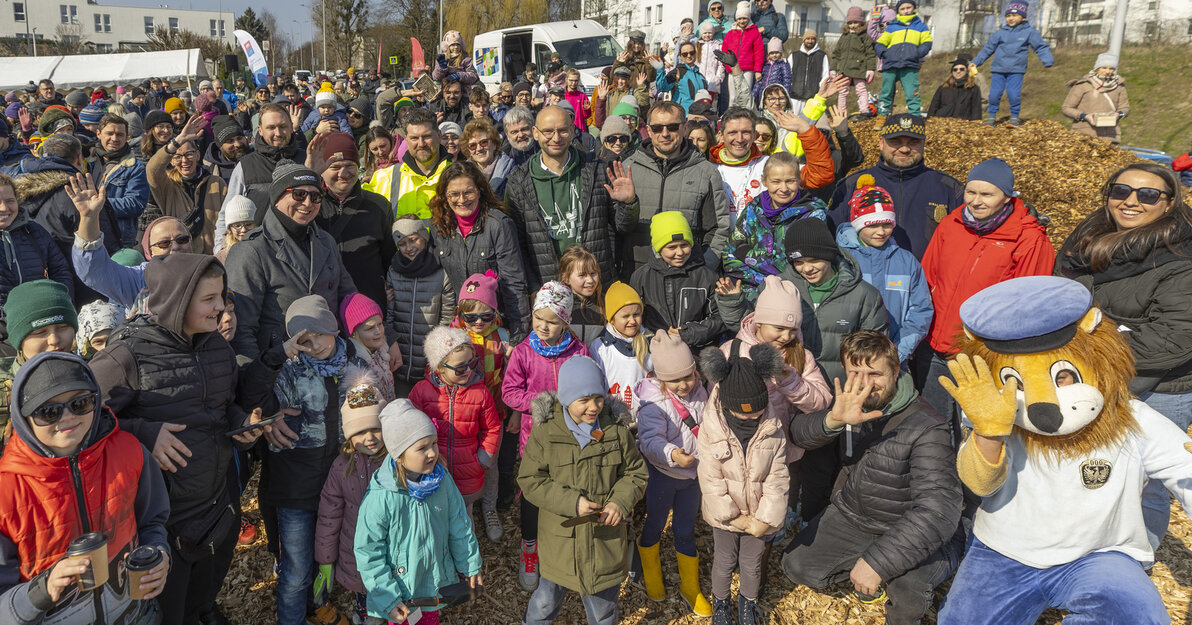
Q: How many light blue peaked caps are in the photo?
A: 1